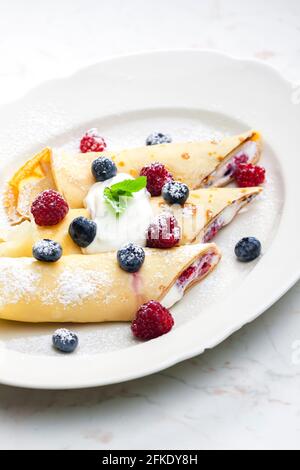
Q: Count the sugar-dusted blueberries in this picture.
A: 6